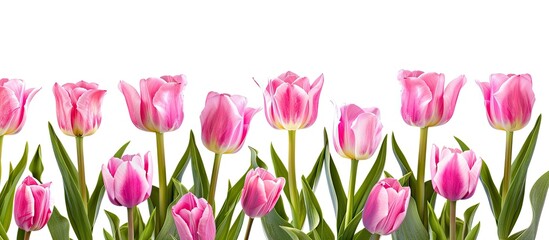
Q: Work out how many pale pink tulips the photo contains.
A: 14